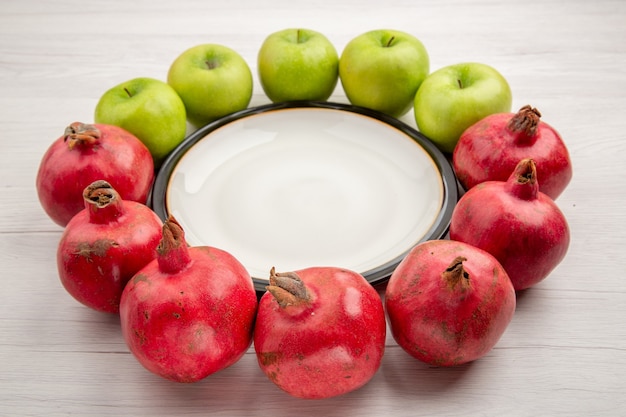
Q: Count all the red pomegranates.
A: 7